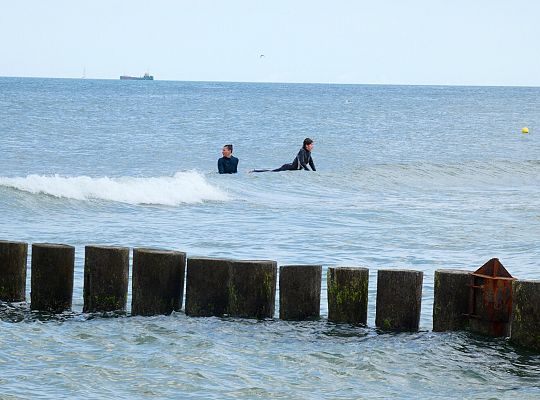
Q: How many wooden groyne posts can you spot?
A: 11